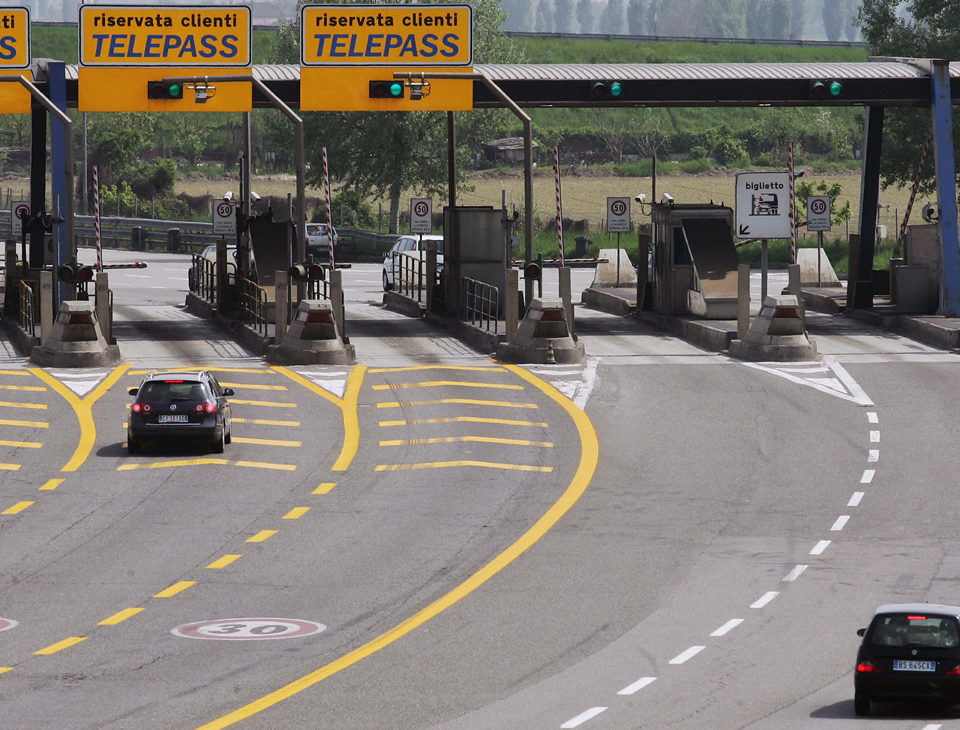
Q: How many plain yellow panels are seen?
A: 3